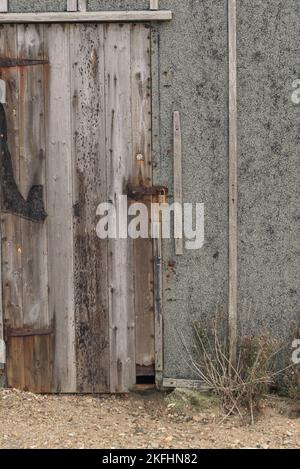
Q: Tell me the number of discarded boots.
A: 0